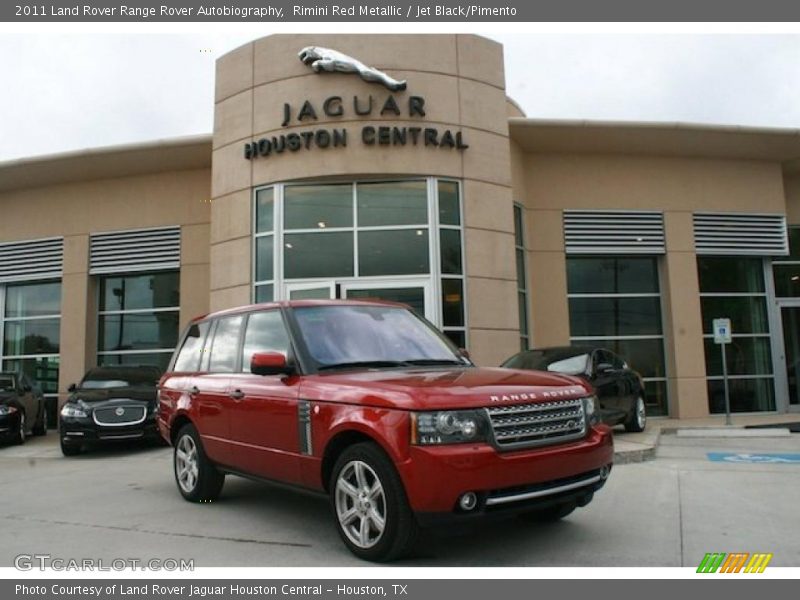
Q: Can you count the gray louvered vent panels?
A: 4